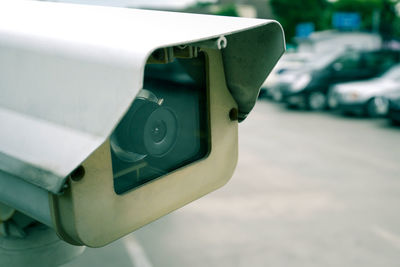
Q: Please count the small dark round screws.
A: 2